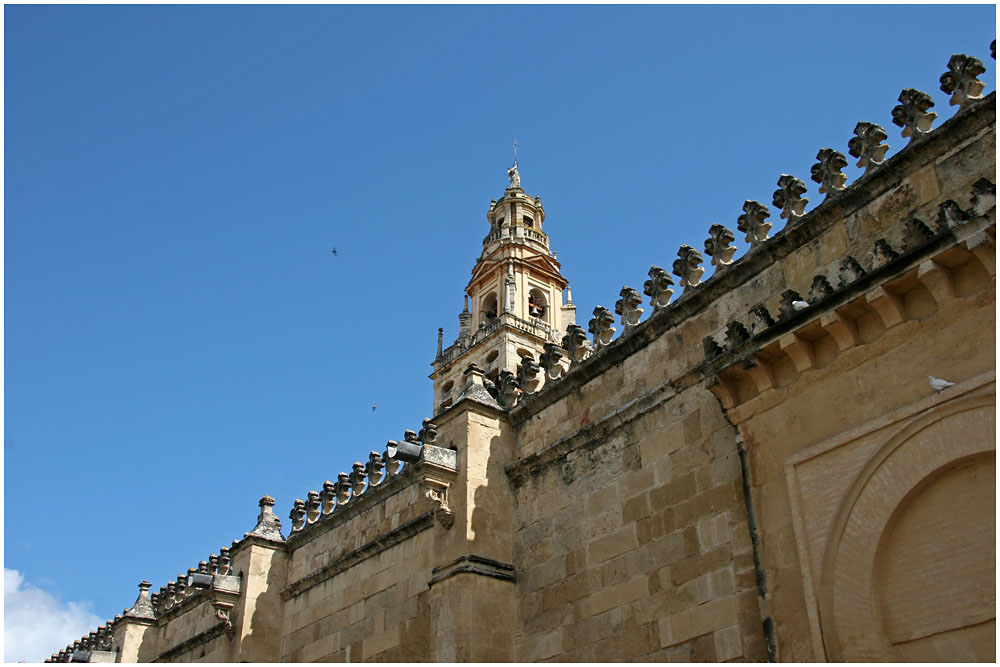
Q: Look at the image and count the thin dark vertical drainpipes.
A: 1